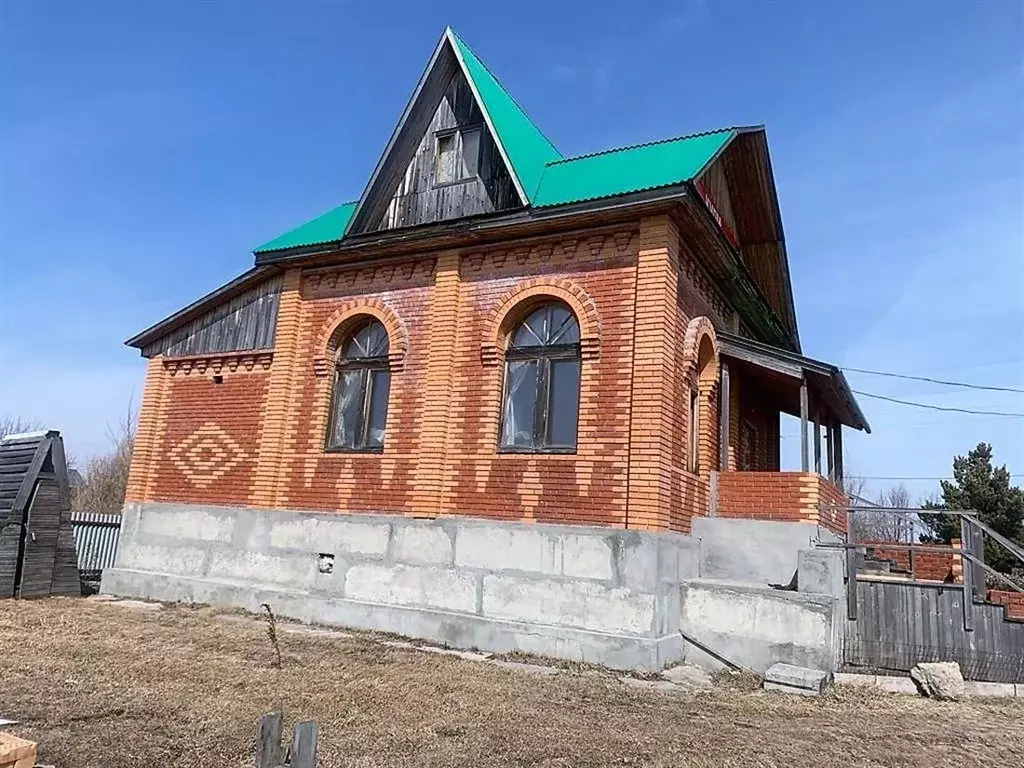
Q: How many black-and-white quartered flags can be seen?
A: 0